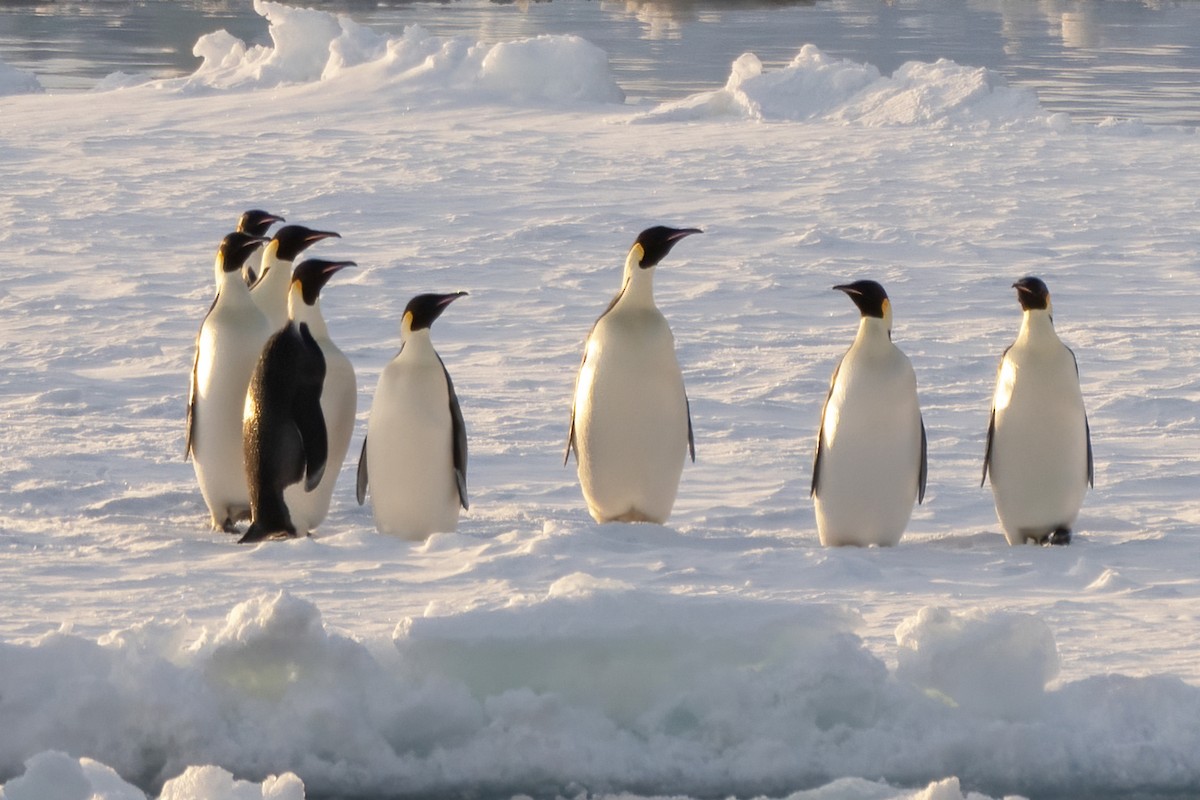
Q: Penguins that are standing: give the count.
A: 8